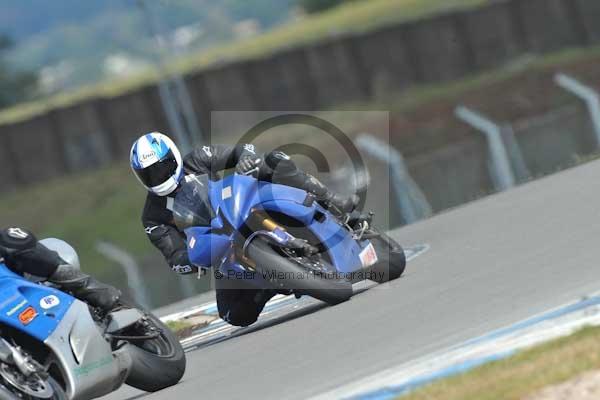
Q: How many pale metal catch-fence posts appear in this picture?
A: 4